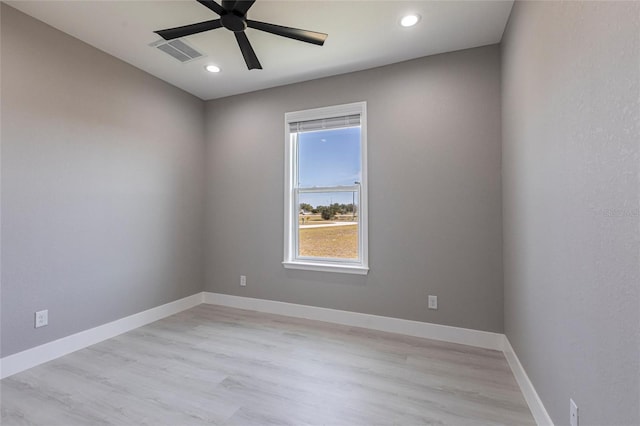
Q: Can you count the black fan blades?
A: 5